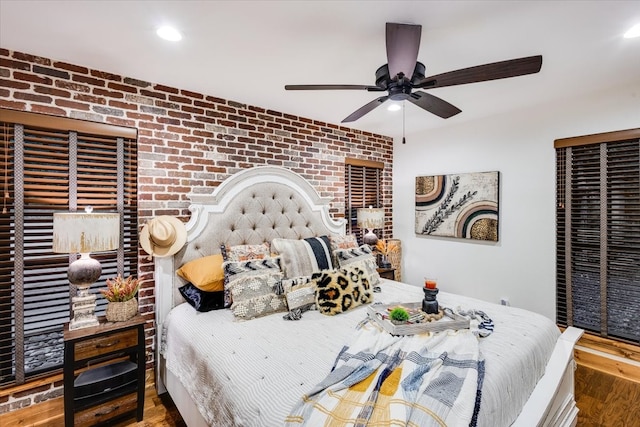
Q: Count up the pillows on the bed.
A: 9